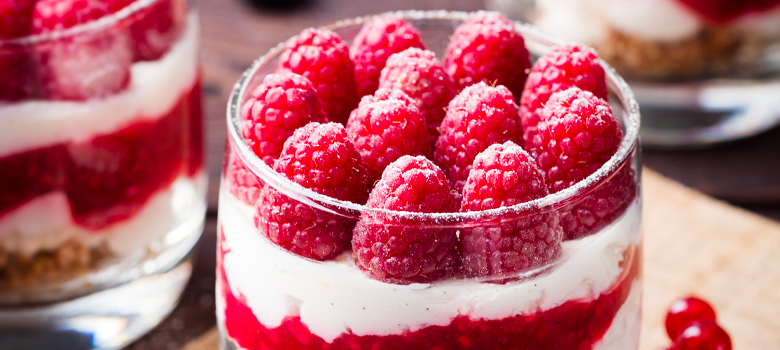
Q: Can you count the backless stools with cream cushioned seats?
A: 0